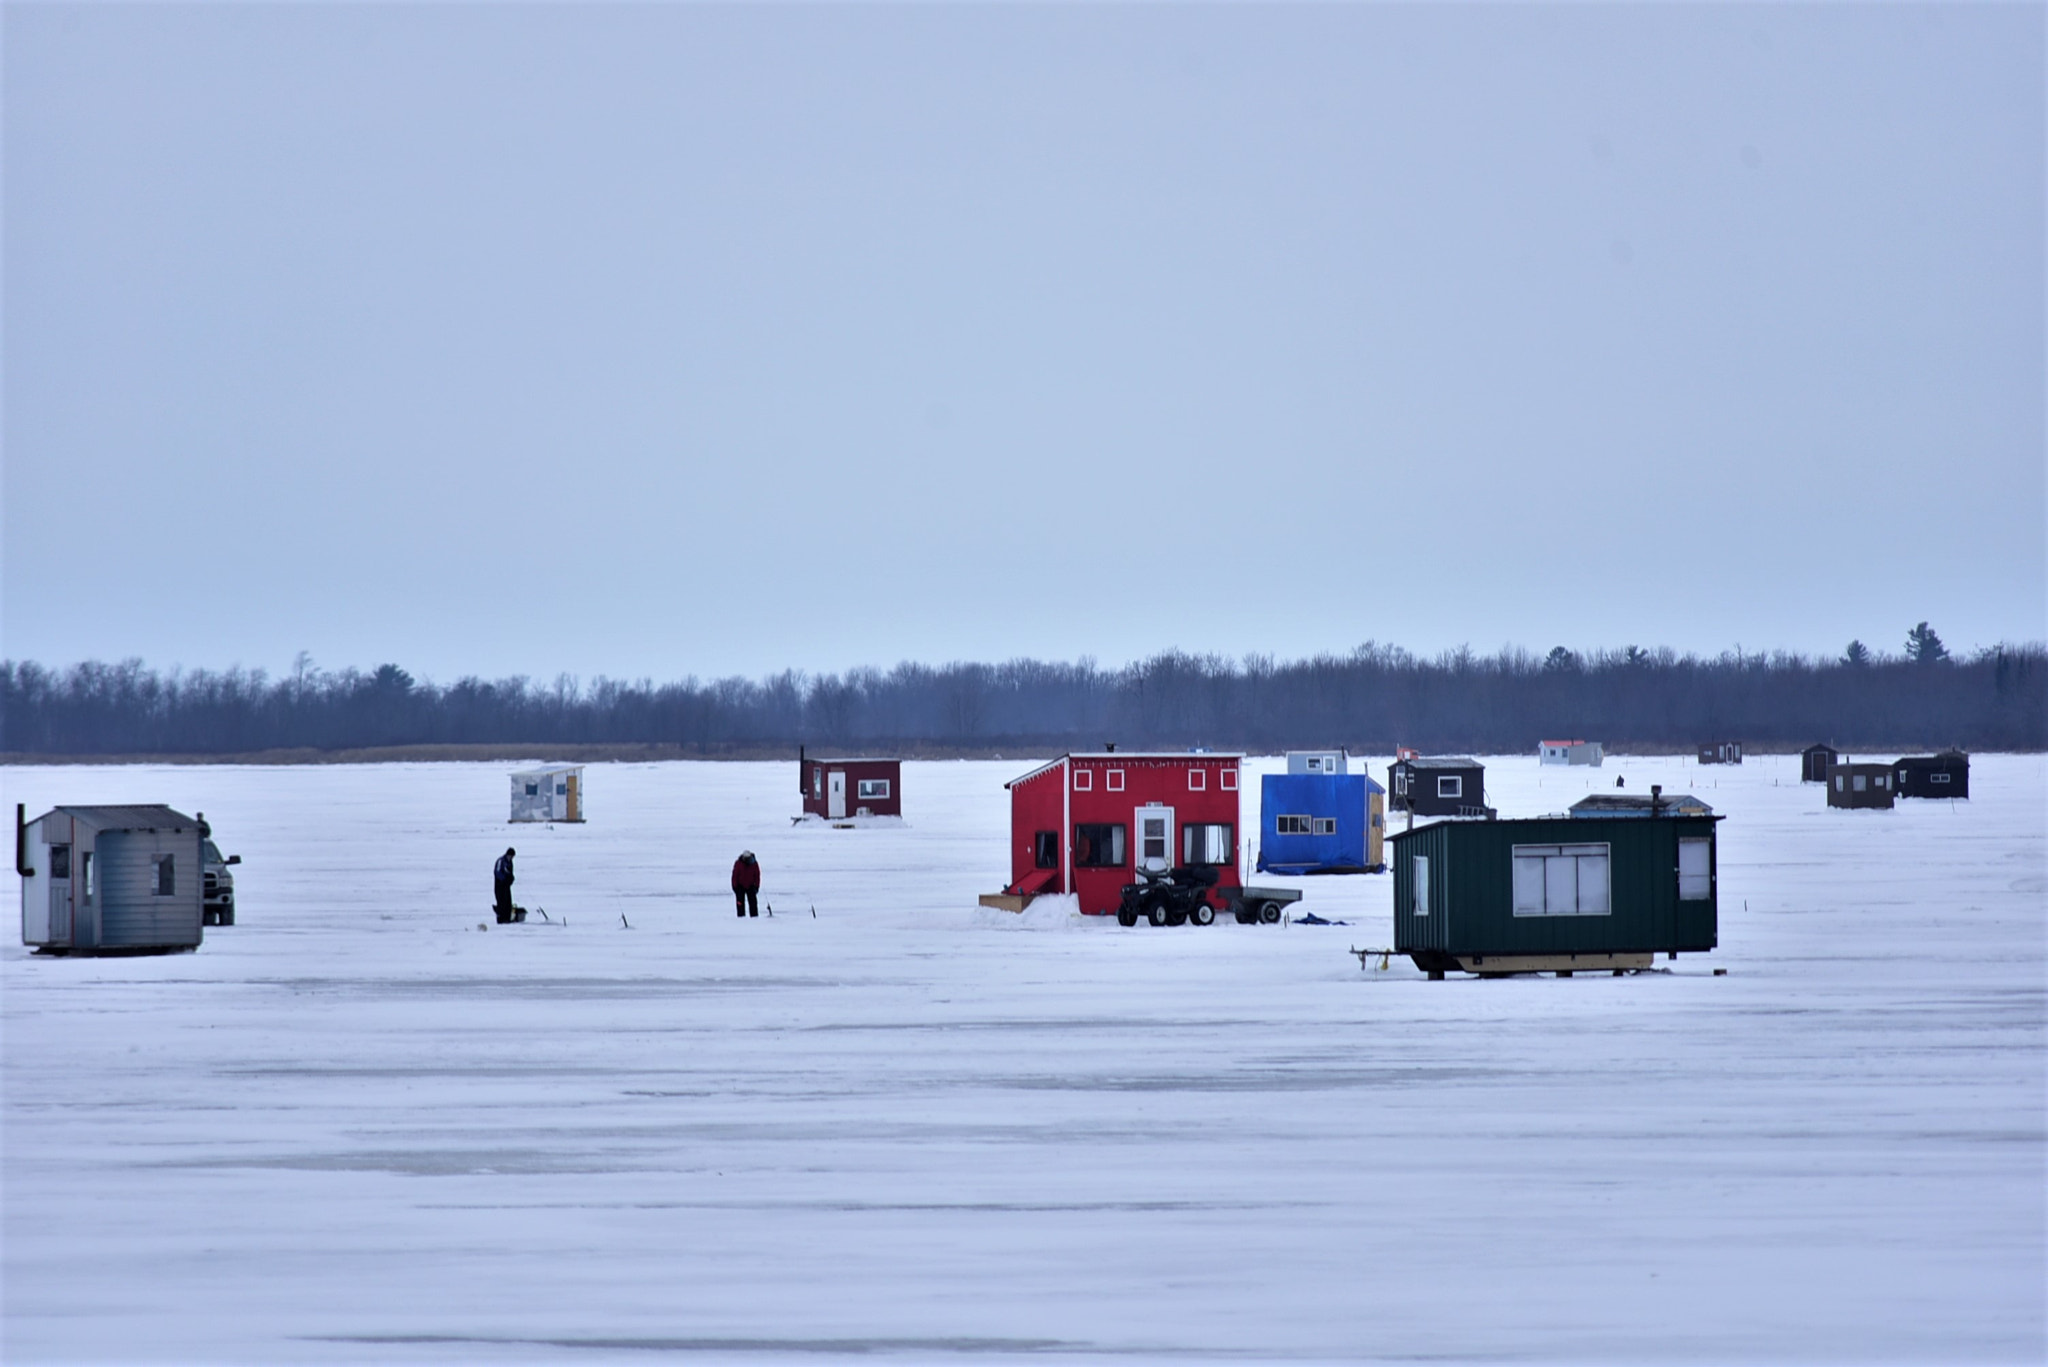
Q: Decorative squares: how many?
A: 4